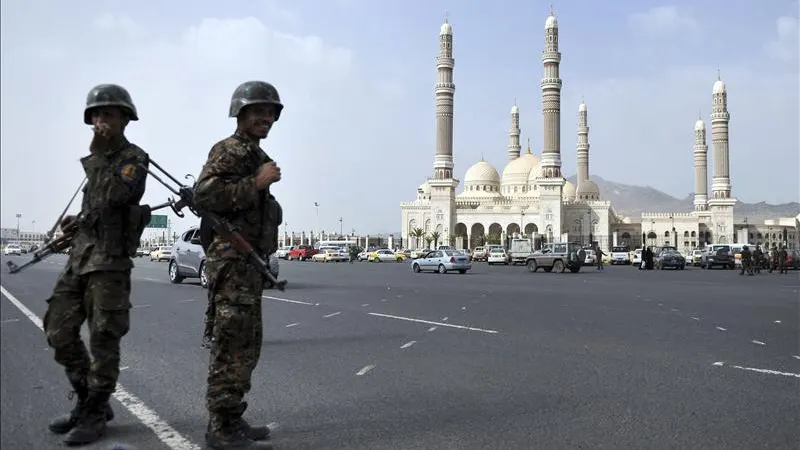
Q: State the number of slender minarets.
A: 6